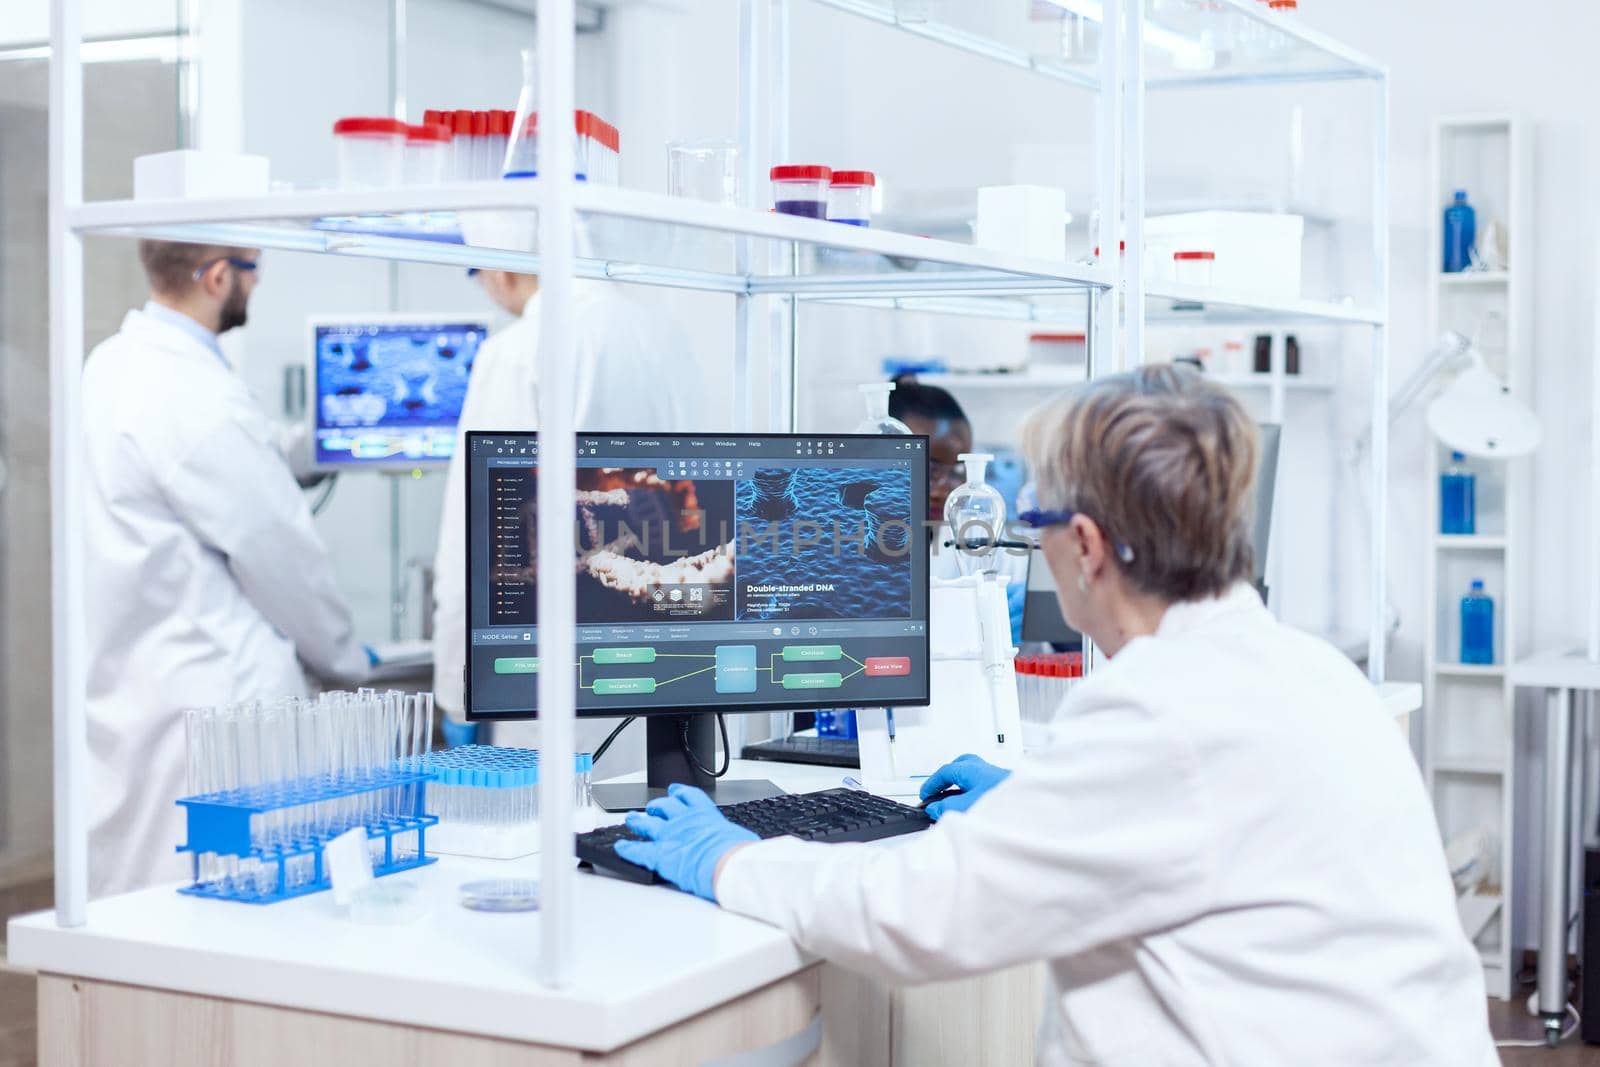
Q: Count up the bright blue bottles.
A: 3